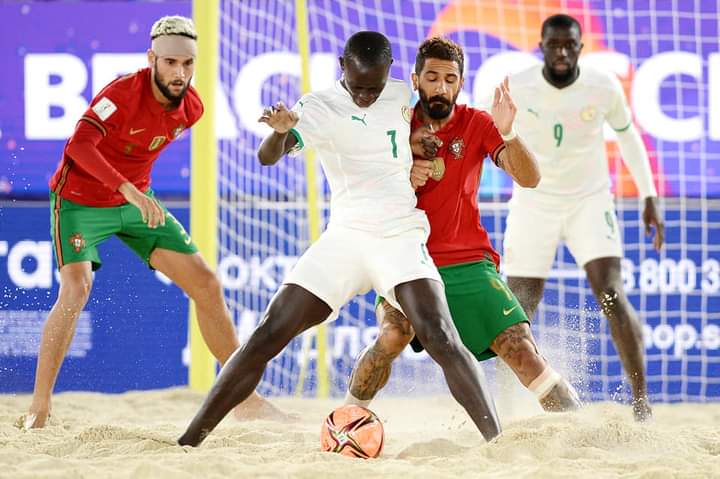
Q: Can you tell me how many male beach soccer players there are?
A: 4